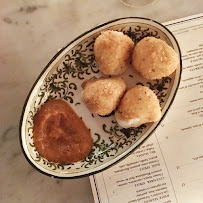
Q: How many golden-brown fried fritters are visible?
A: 4